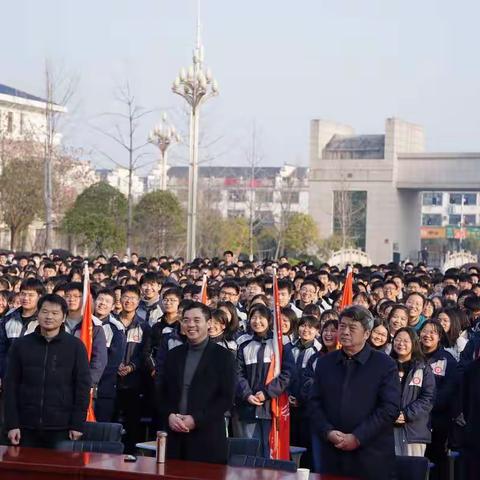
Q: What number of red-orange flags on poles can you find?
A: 4